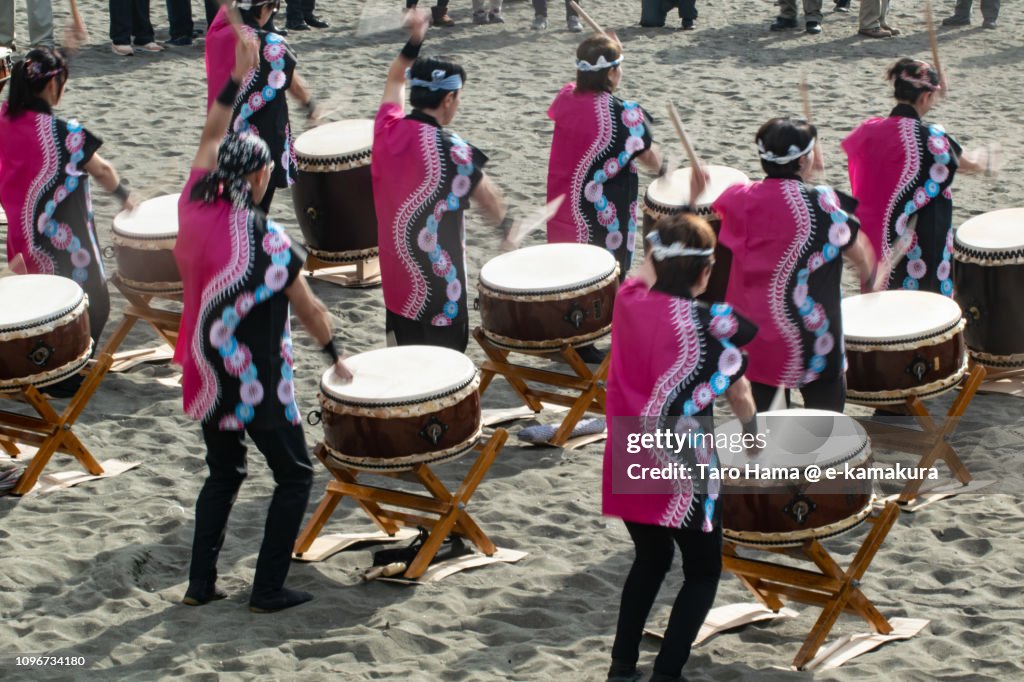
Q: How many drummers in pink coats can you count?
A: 8